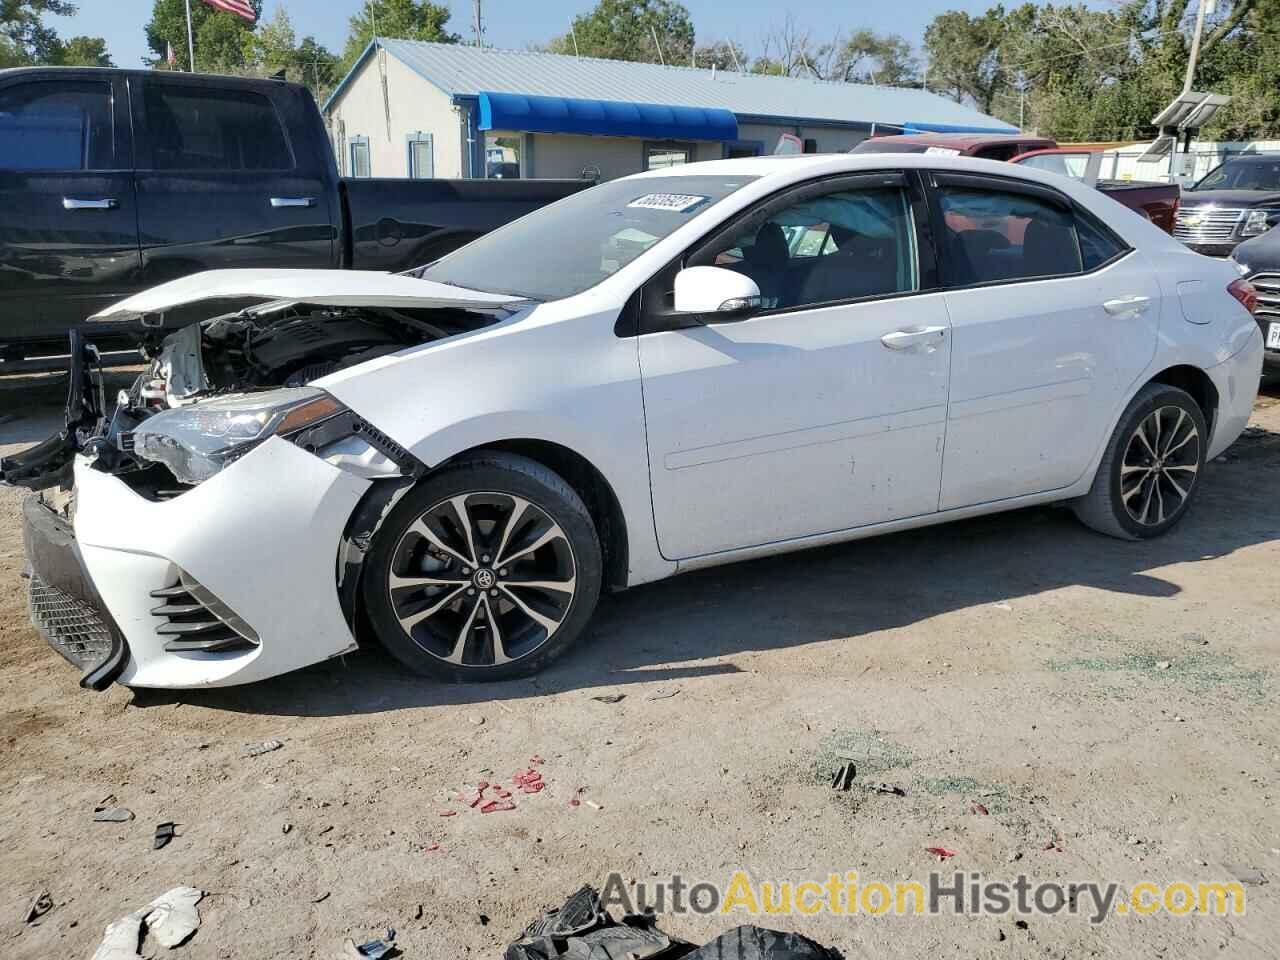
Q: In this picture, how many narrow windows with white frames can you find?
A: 2